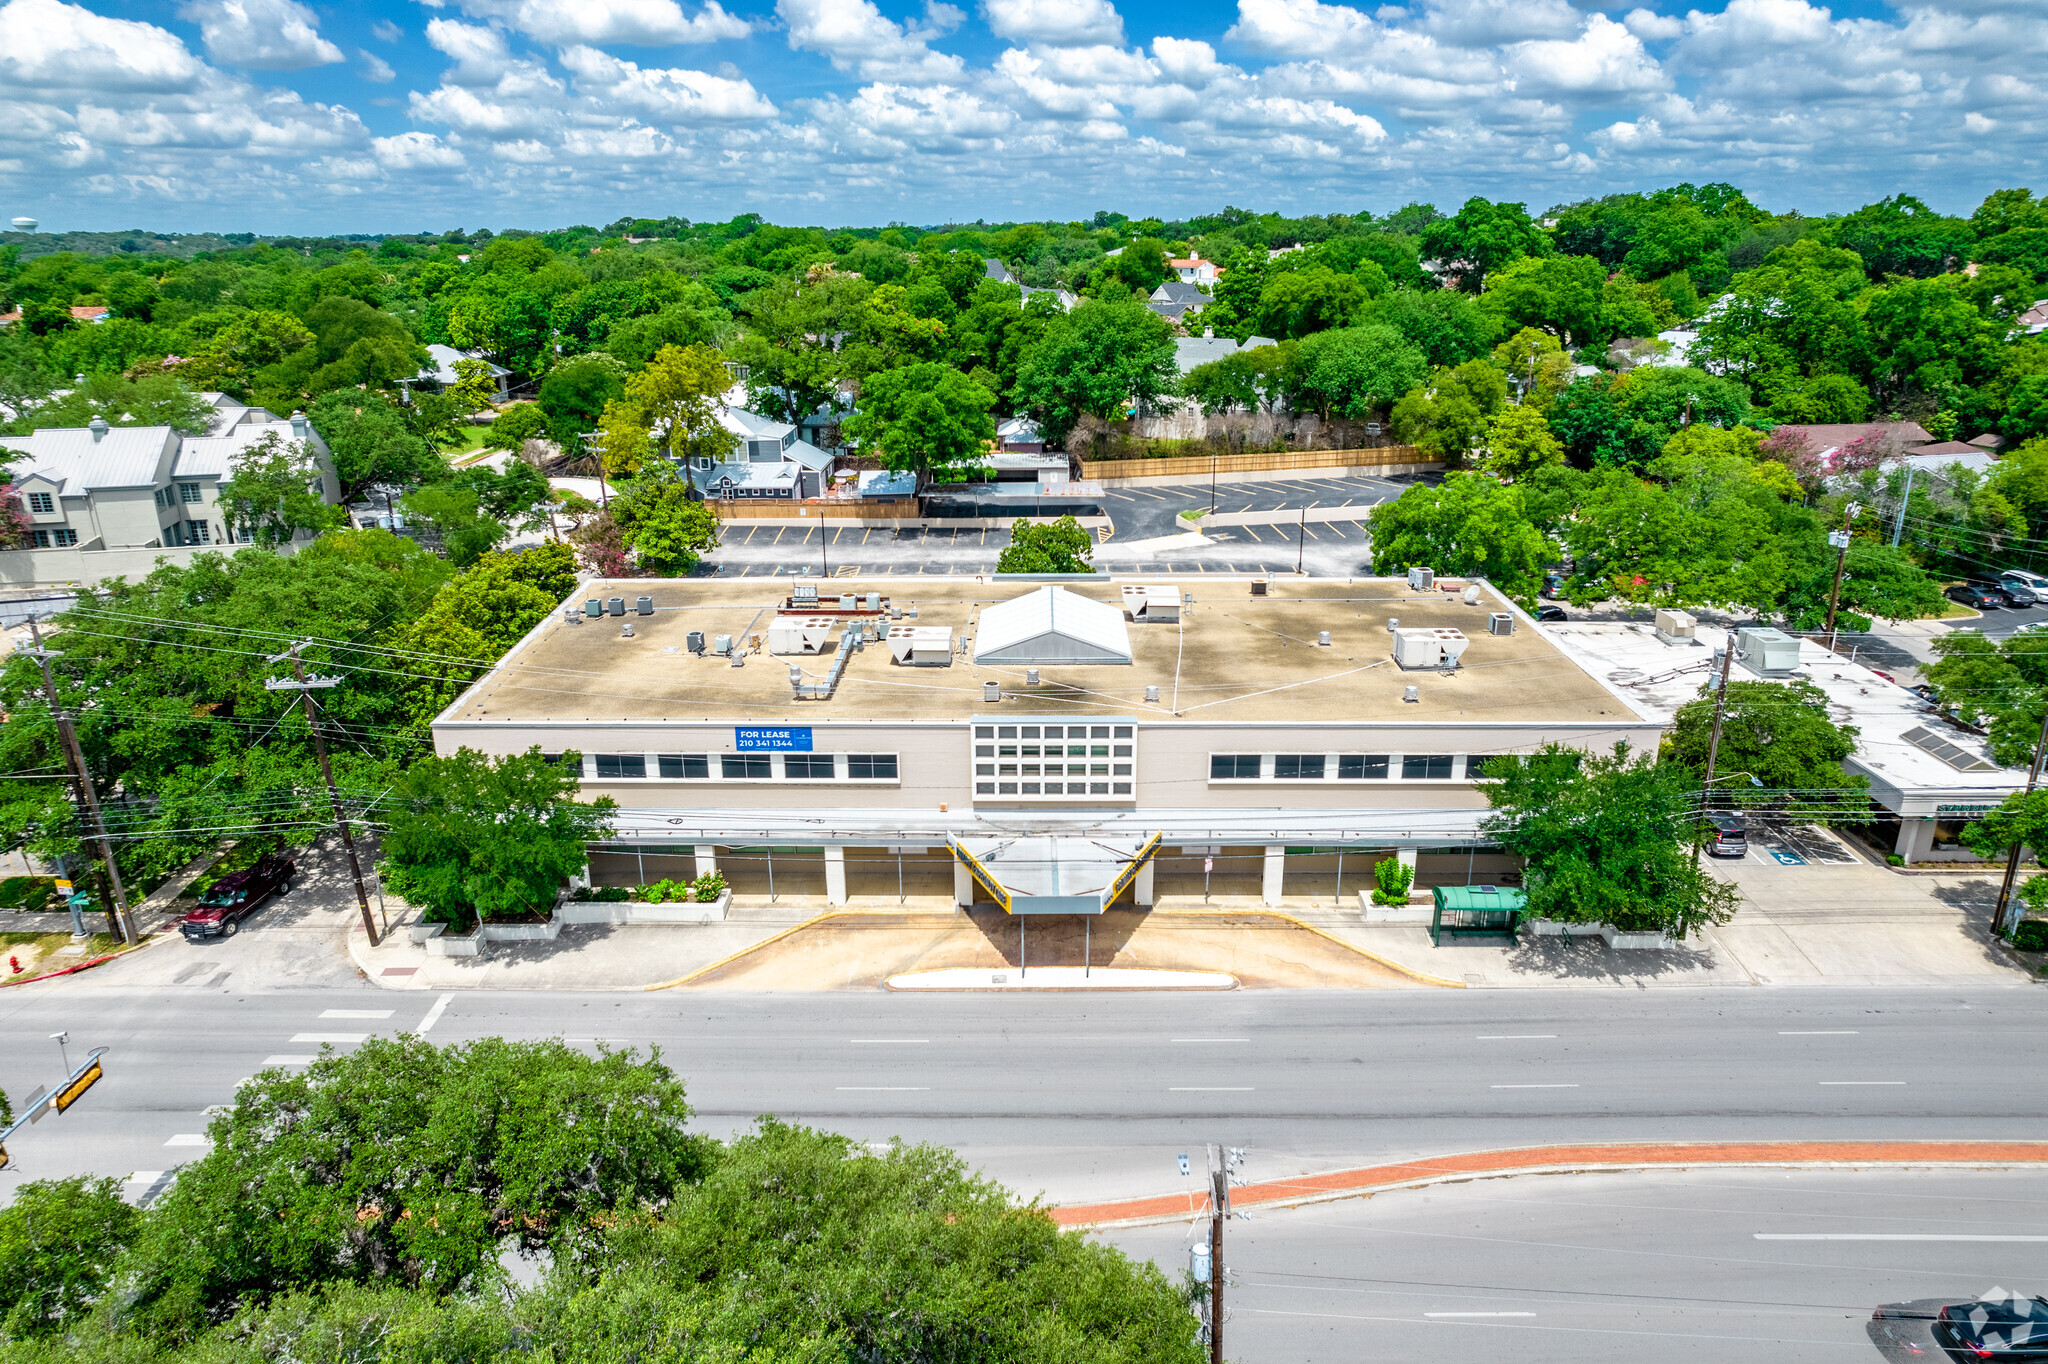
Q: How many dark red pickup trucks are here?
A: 1